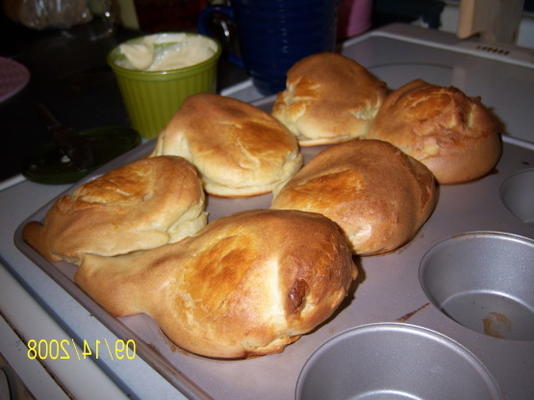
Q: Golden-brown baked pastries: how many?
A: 6